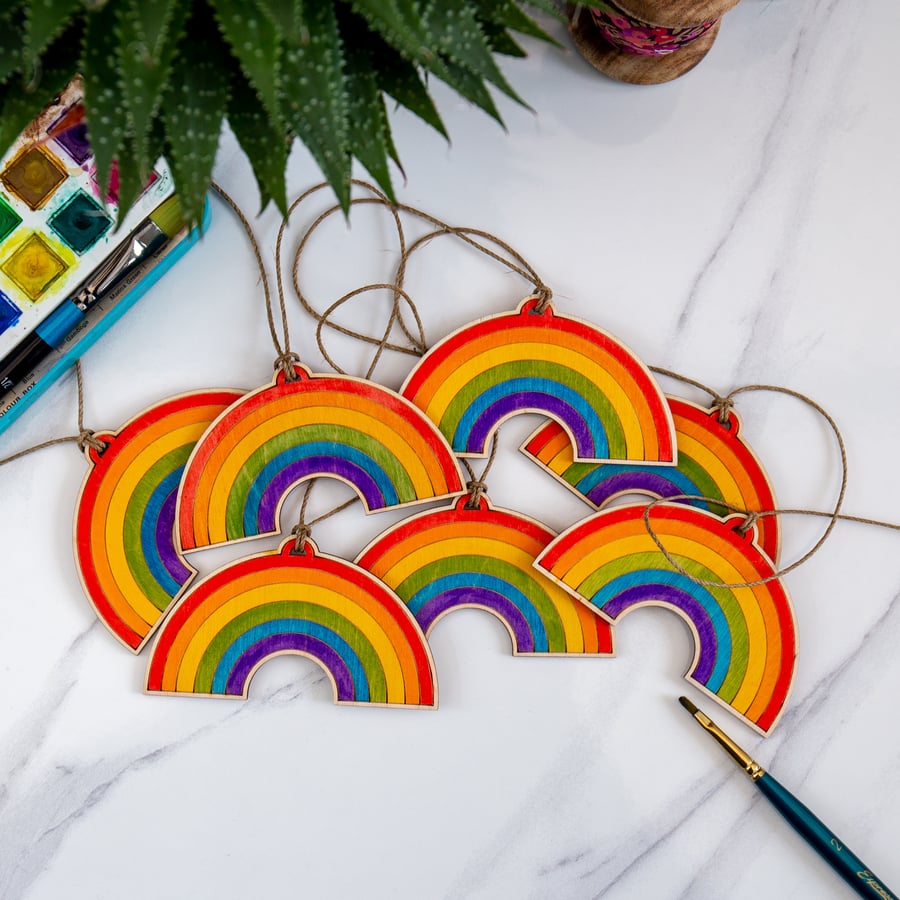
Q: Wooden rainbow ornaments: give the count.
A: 7